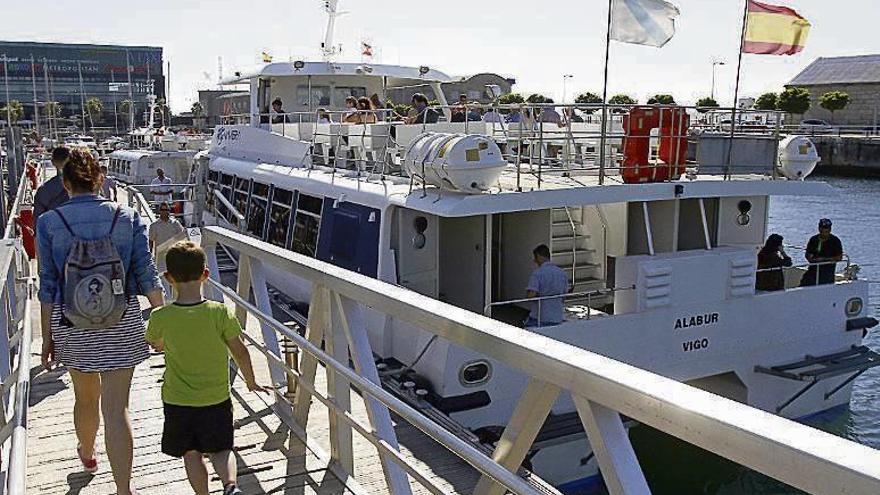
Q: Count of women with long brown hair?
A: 1